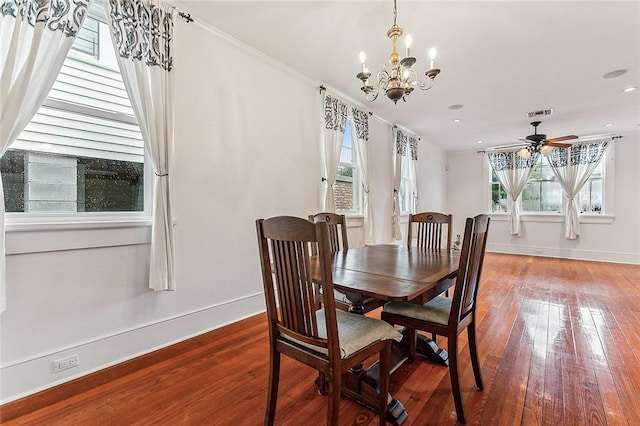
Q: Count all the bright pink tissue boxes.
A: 0